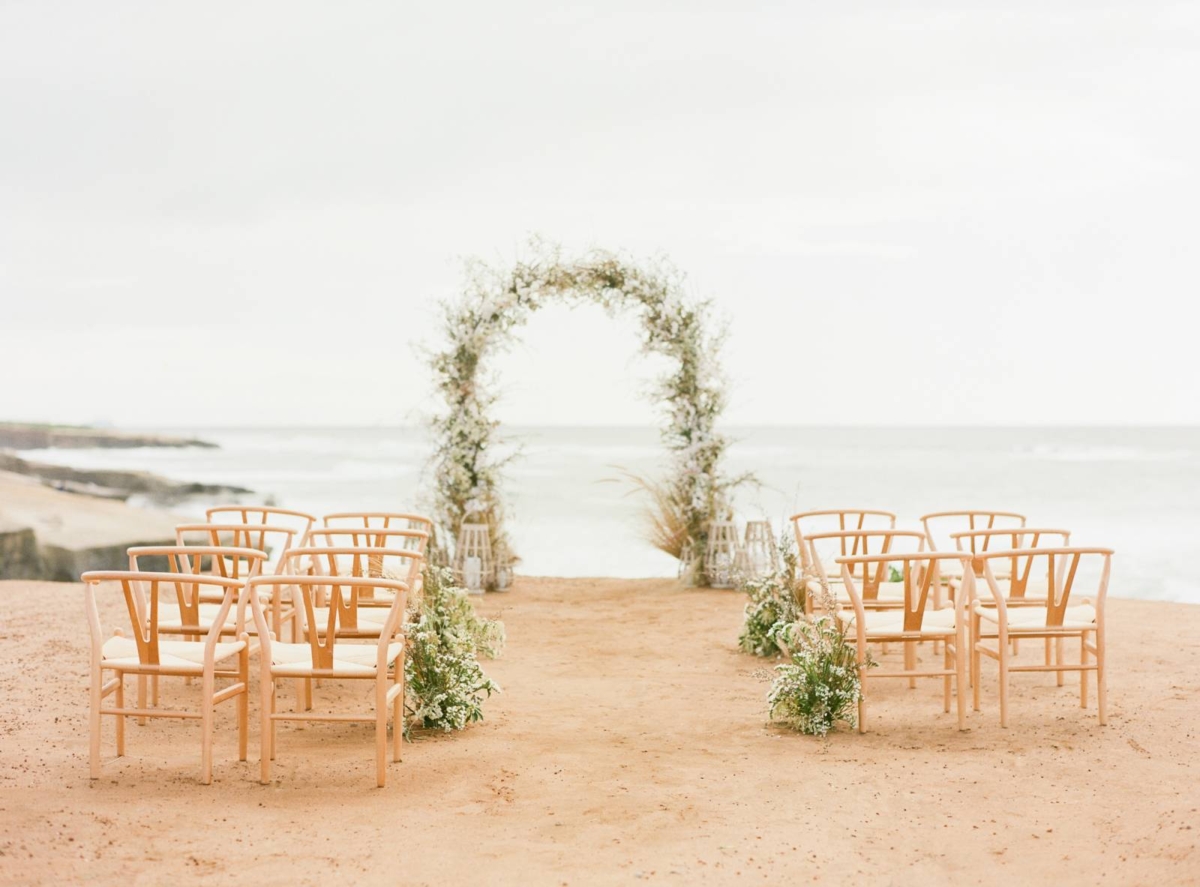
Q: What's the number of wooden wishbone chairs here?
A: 14